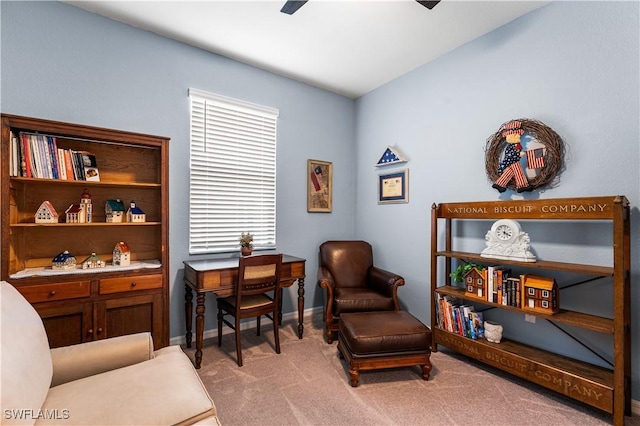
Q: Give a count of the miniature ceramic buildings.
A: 7